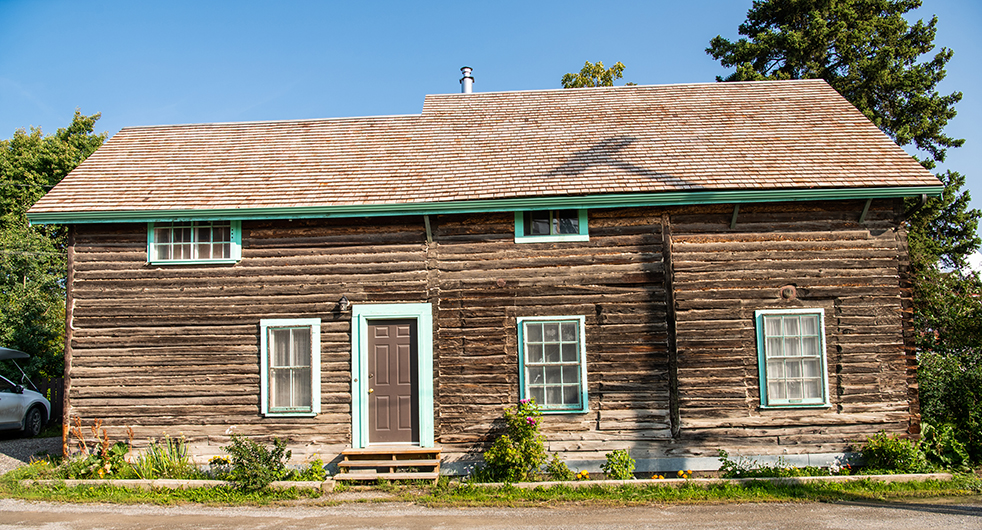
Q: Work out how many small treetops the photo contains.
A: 1